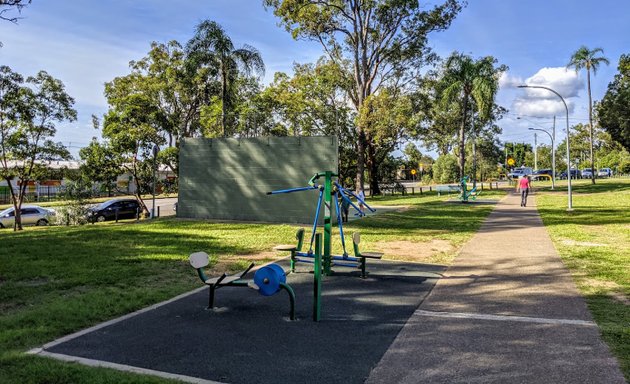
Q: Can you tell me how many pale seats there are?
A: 3